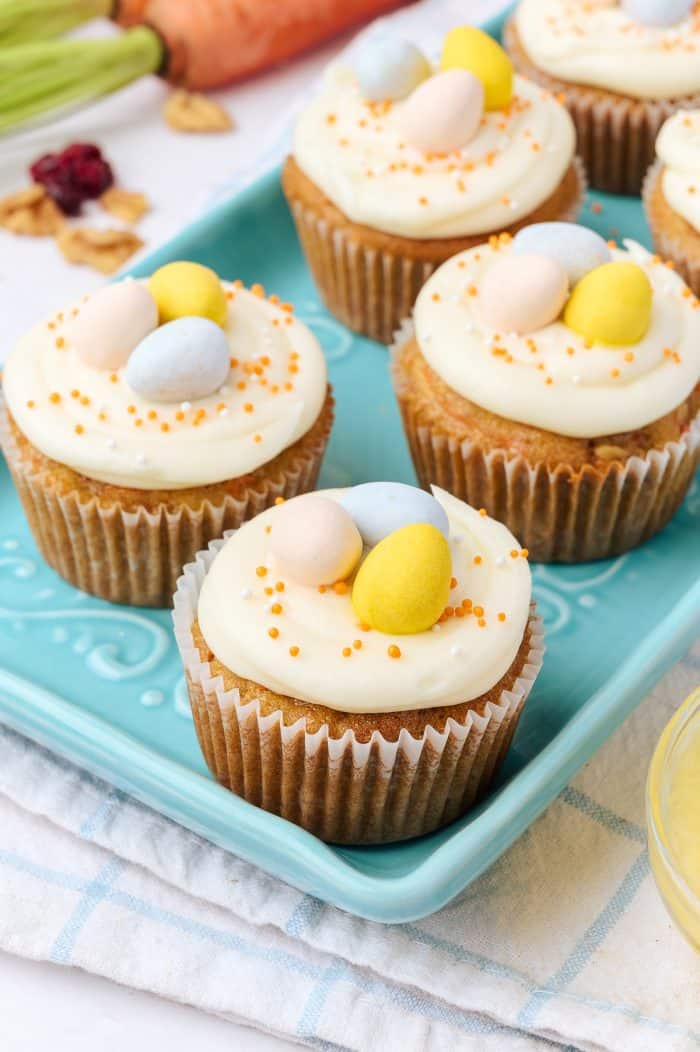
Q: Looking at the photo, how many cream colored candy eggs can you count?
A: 4